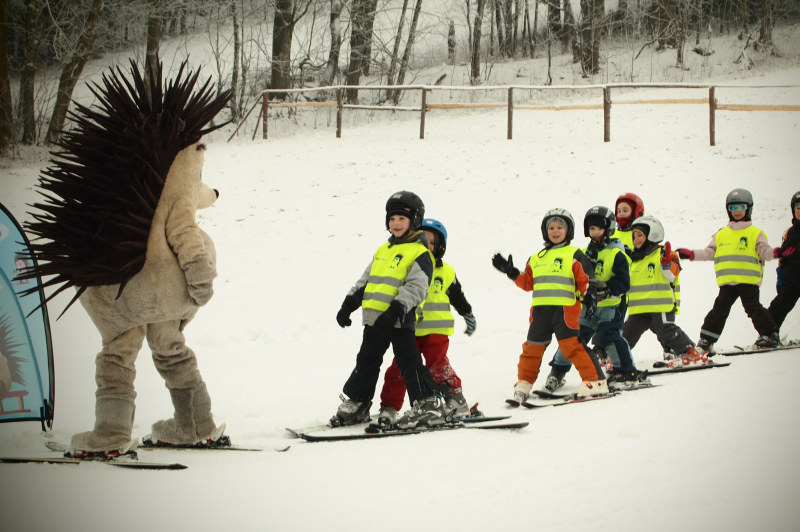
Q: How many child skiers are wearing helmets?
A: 8